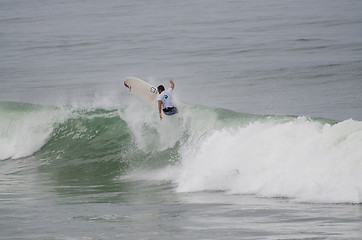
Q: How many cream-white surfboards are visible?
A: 1